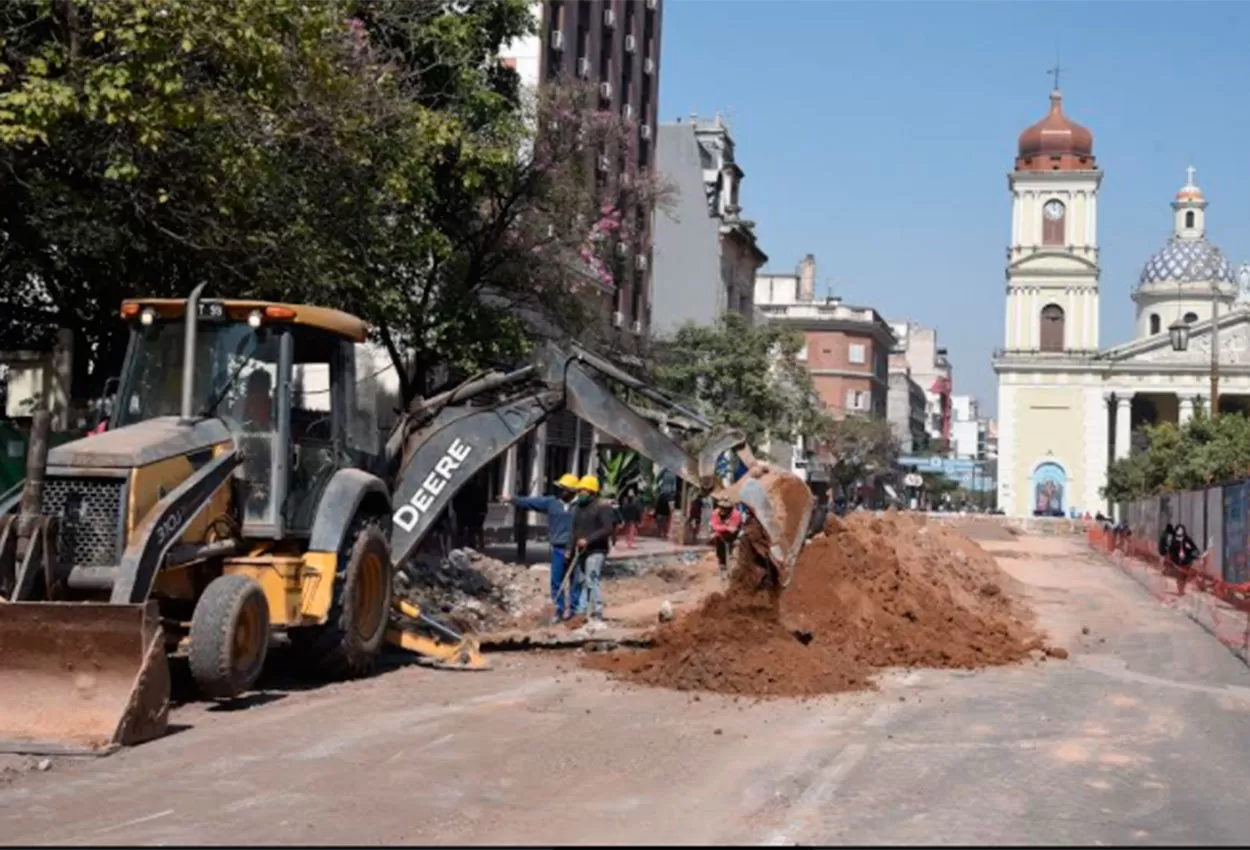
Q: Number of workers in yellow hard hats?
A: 2